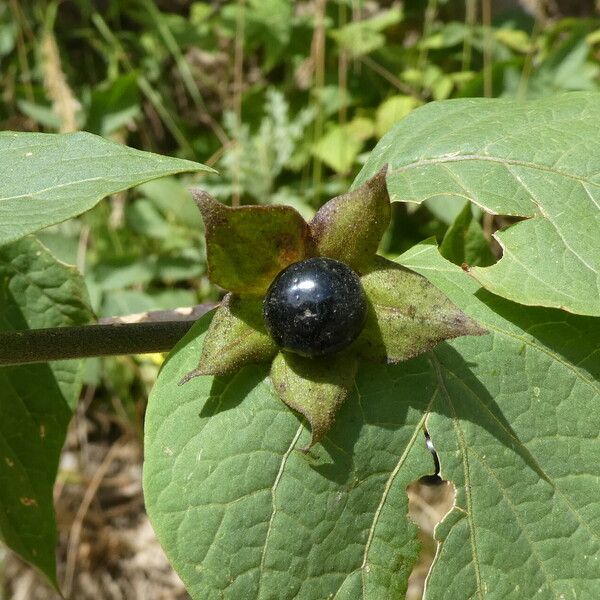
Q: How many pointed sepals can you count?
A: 5